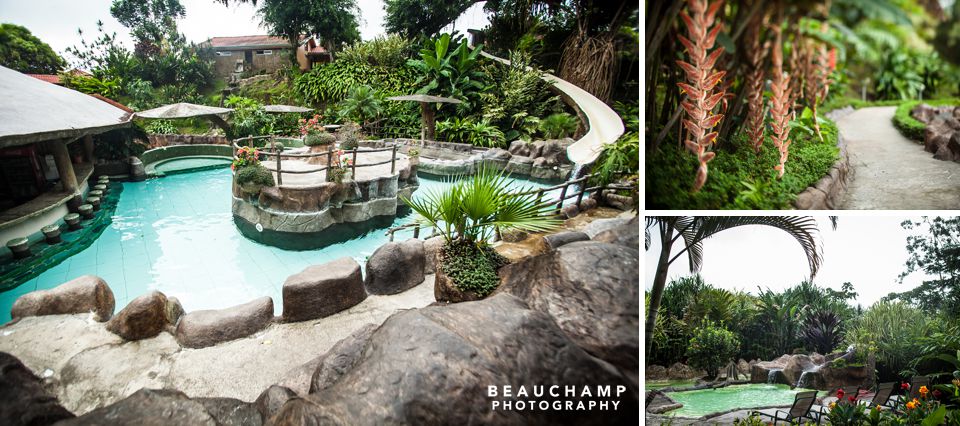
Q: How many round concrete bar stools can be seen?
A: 9